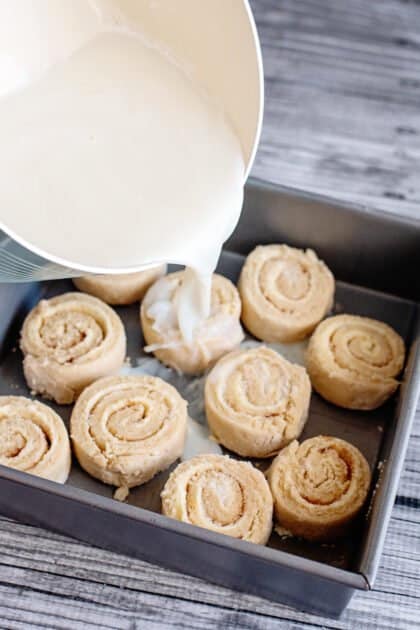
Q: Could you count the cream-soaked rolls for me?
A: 1